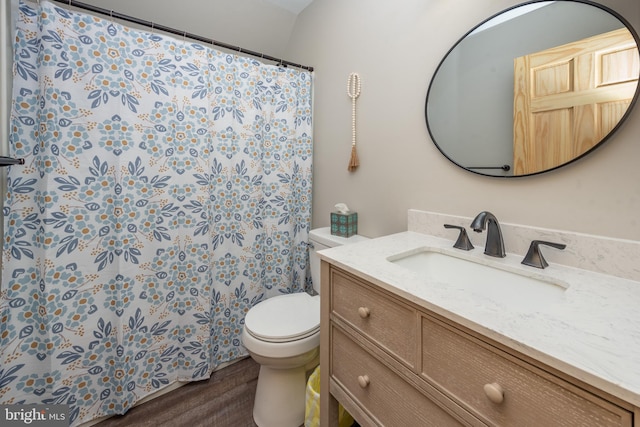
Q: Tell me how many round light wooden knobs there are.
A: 3